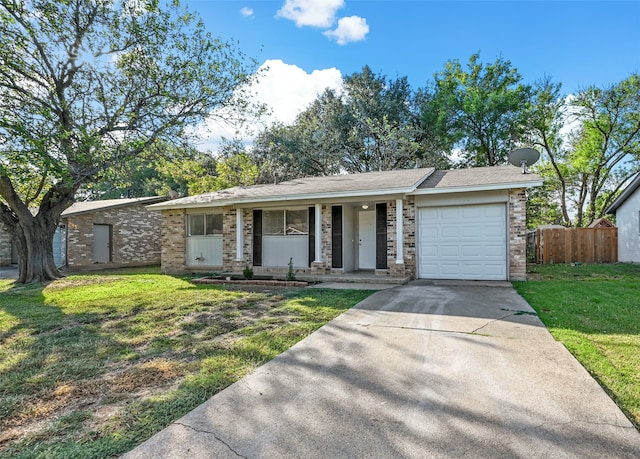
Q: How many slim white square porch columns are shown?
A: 3